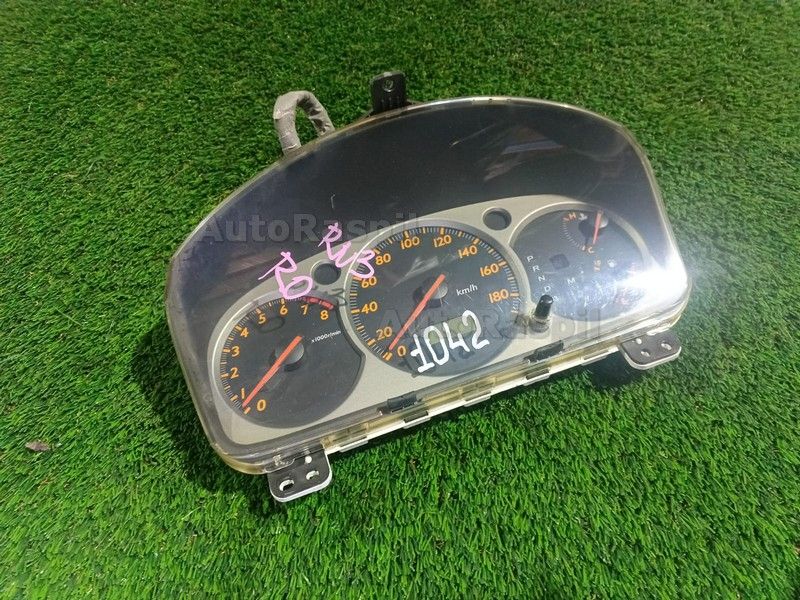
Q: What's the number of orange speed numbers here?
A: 10